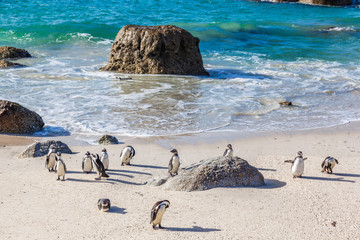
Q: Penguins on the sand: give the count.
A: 12